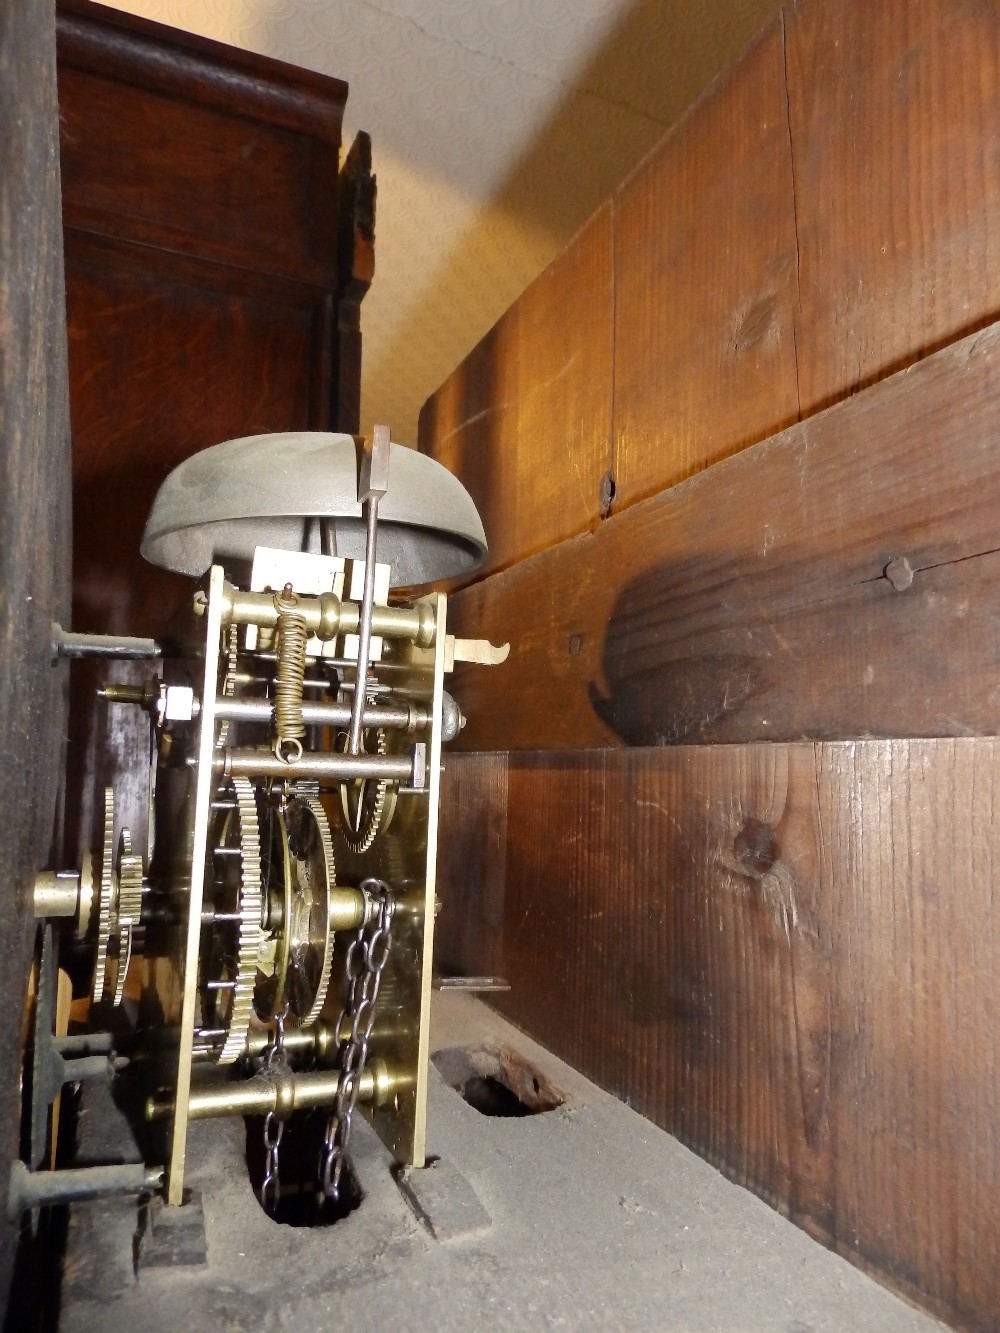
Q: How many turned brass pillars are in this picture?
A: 3